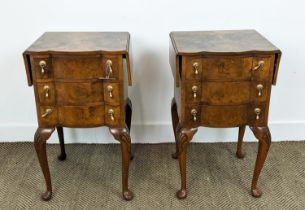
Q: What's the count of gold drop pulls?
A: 12